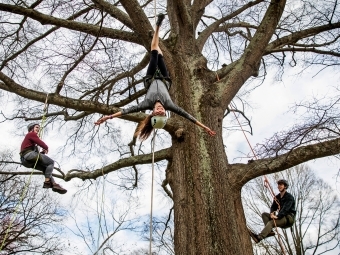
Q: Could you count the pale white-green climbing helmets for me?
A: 1